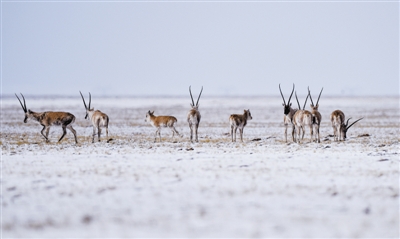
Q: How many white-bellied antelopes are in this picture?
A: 9